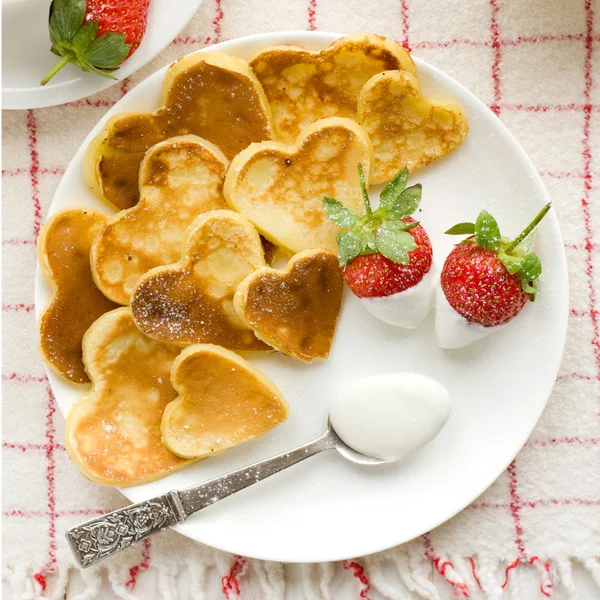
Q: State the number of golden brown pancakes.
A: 10